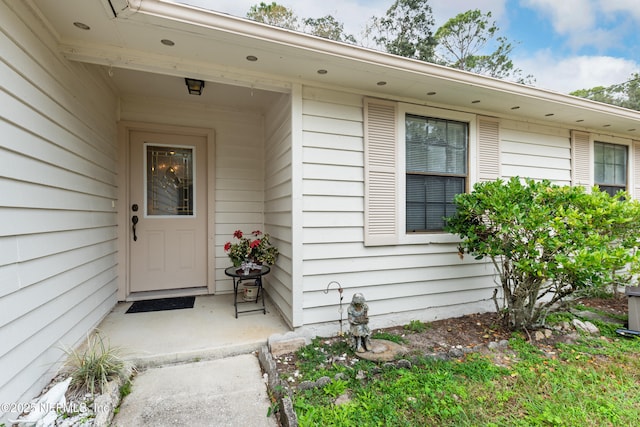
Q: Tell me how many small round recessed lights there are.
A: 12